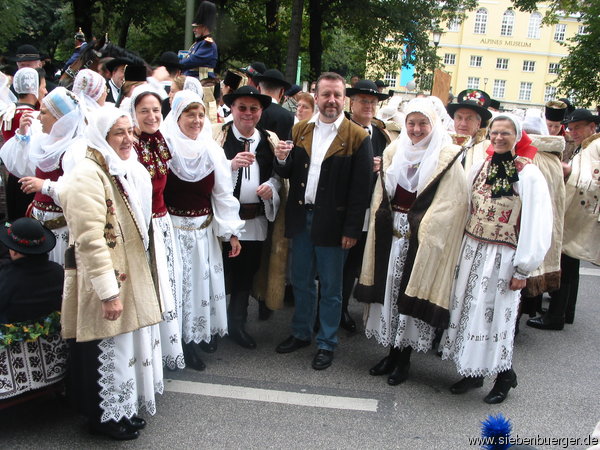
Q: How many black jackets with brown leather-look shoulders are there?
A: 1